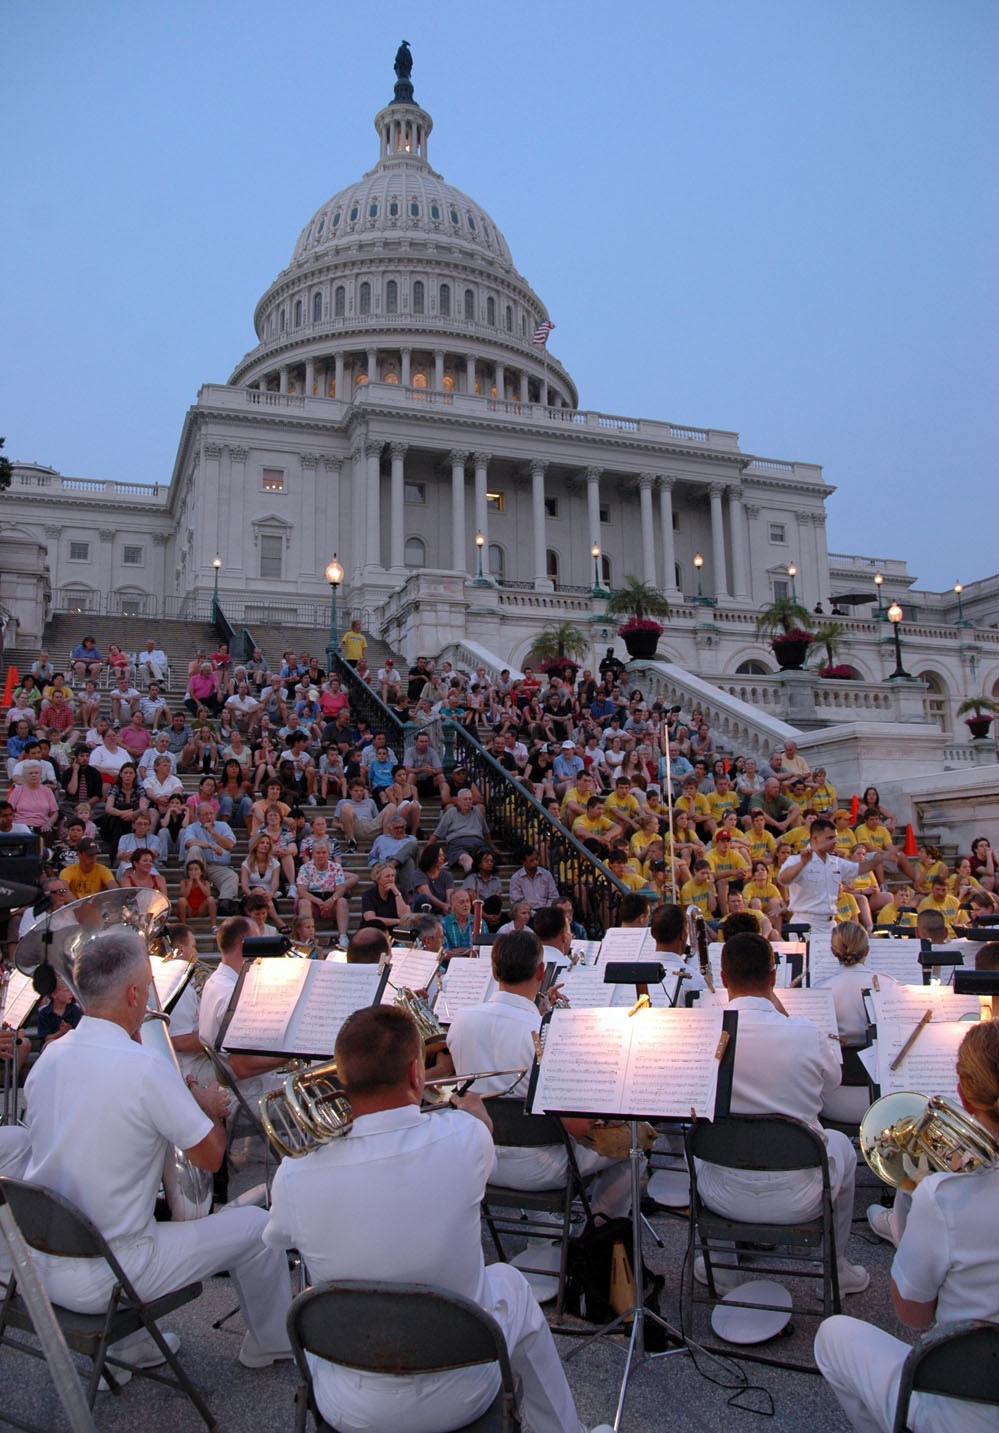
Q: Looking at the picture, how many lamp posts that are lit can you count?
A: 9